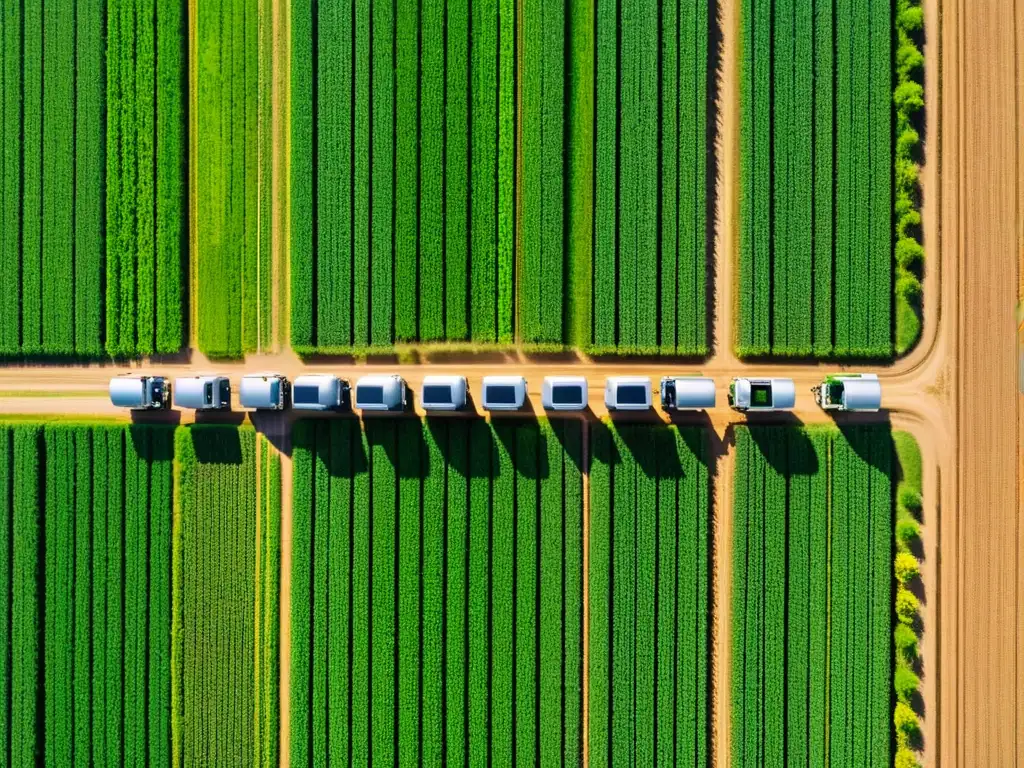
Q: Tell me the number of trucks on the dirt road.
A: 12